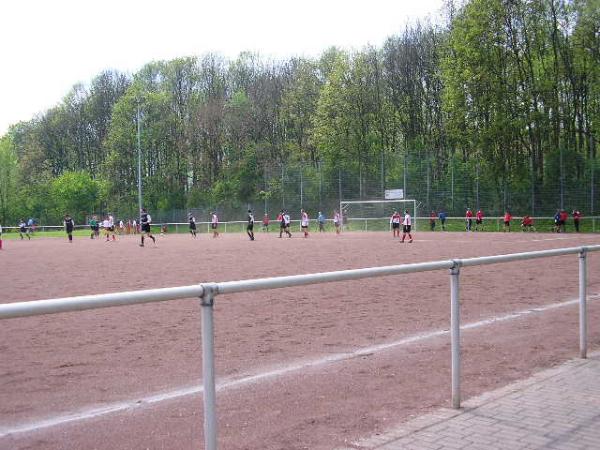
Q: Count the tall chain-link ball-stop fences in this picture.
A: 1